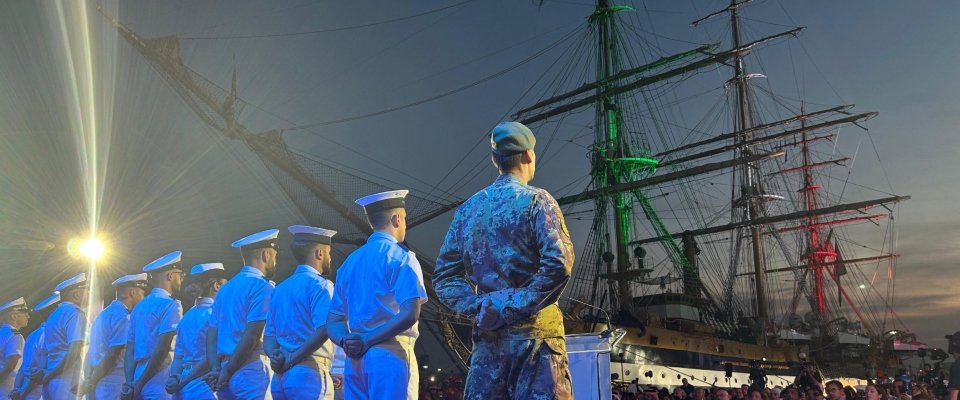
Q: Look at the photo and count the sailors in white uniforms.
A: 9